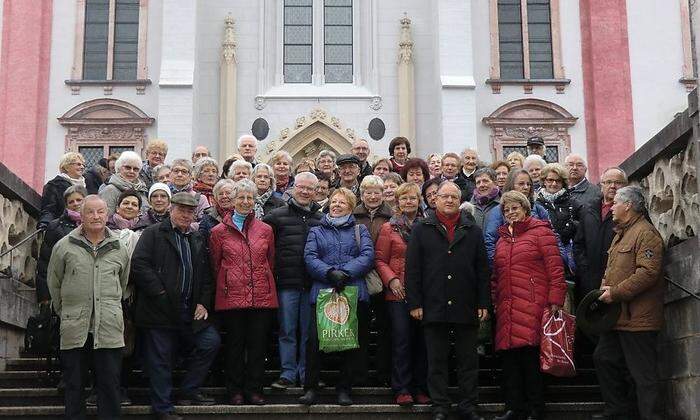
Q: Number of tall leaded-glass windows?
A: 3